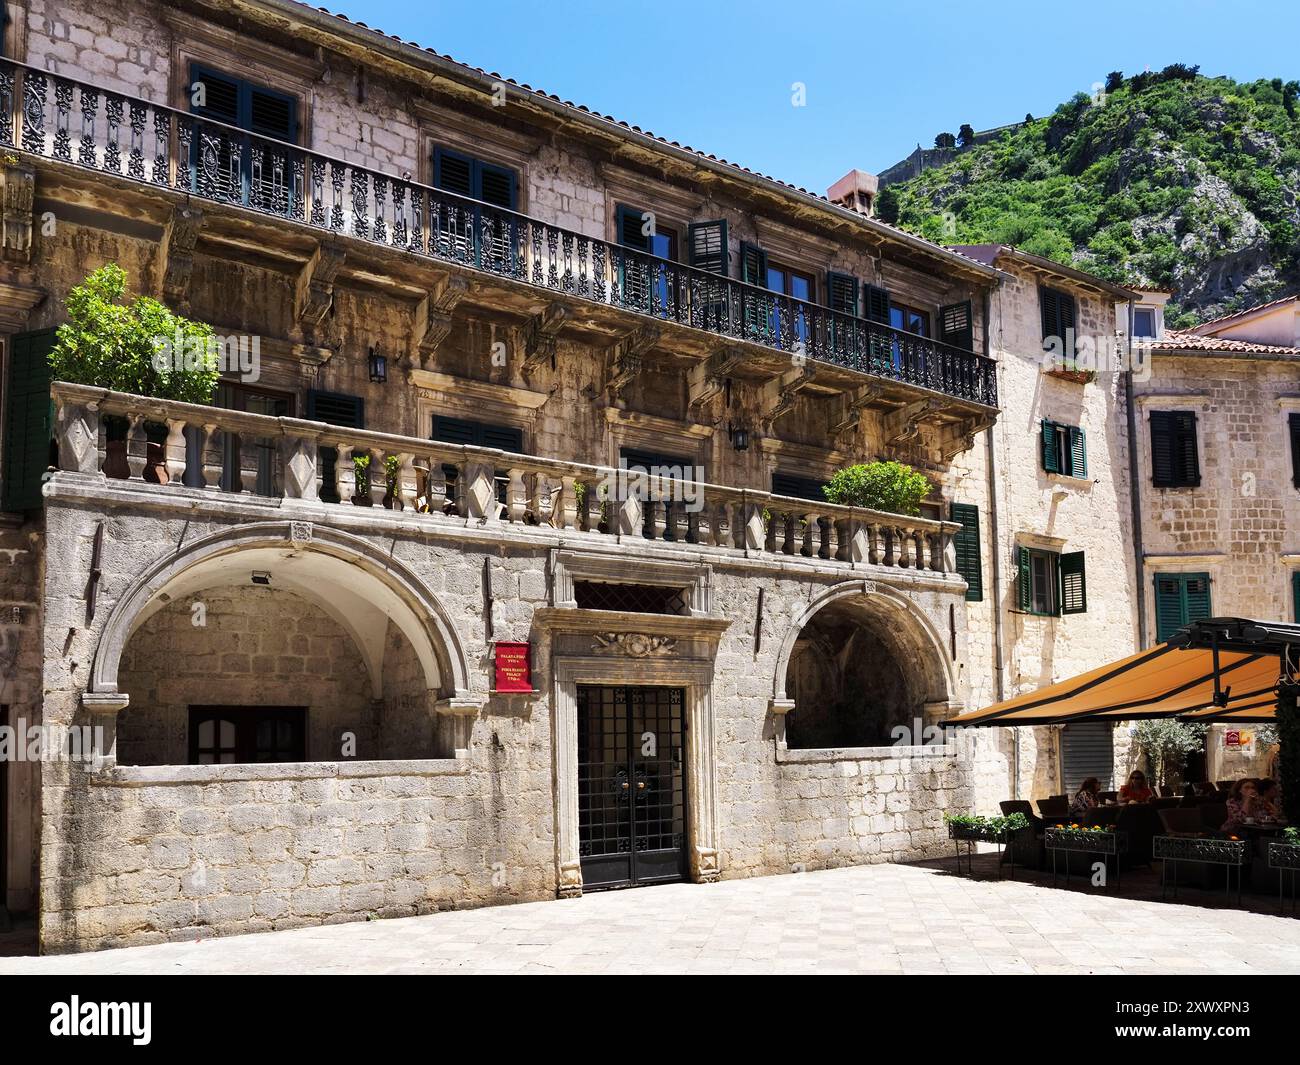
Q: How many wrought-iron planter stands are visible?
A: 4